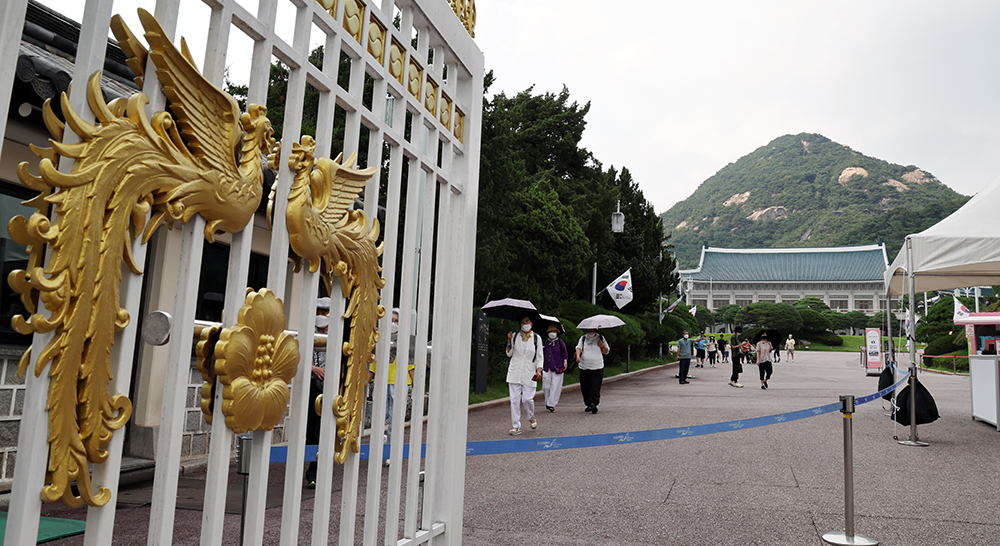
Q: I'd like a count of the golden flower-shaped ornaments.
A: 1